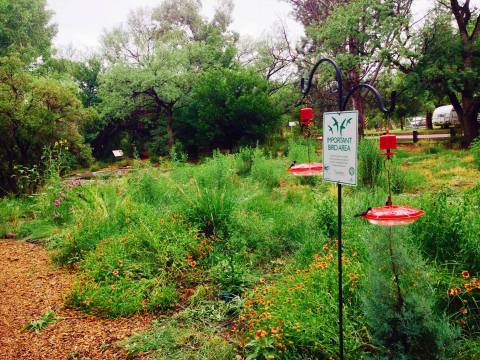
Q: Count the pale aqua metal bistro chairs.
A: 0